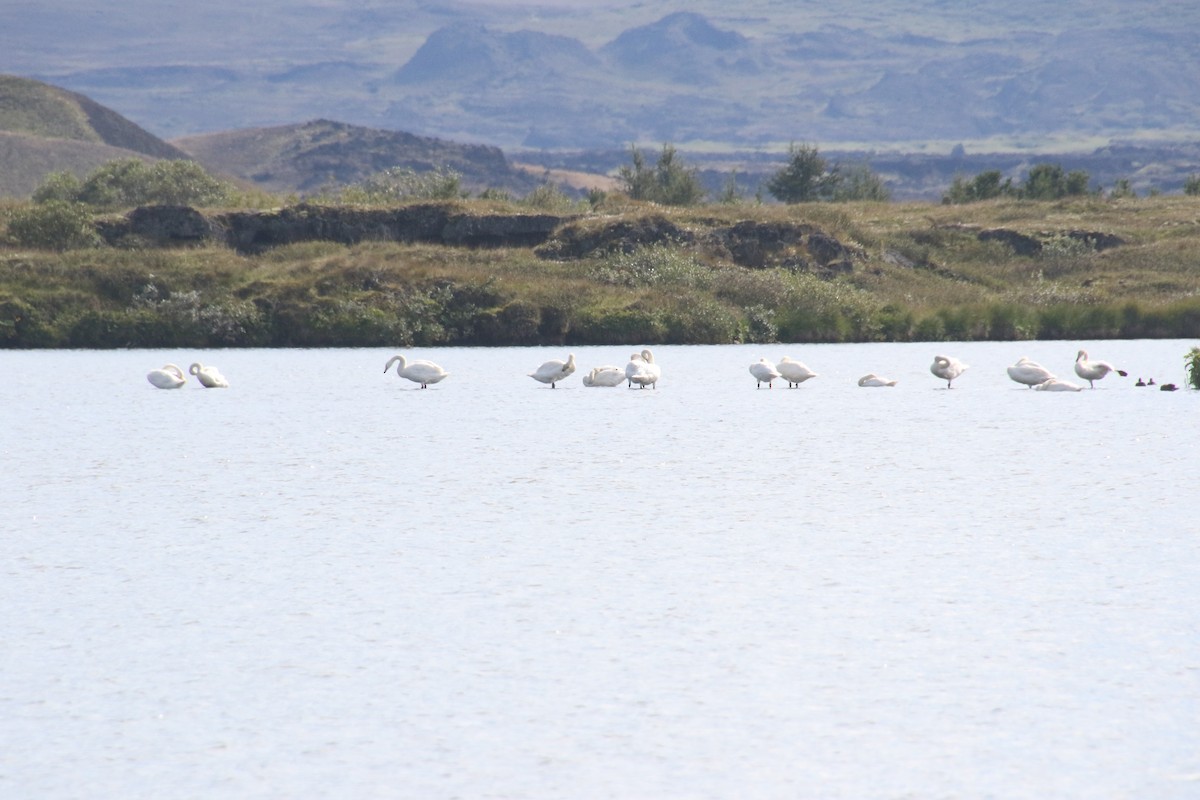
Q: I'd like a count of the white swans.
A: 14